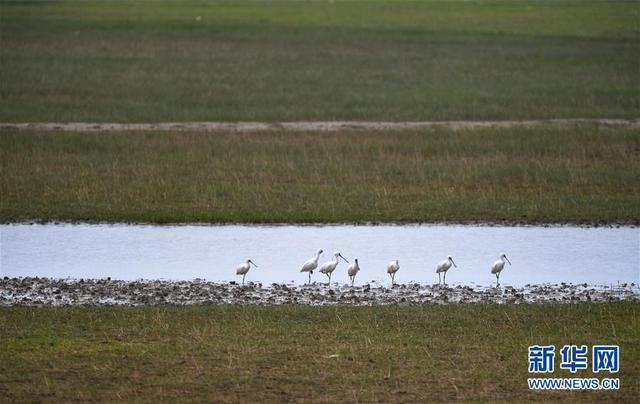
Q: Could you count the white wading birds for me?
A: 7